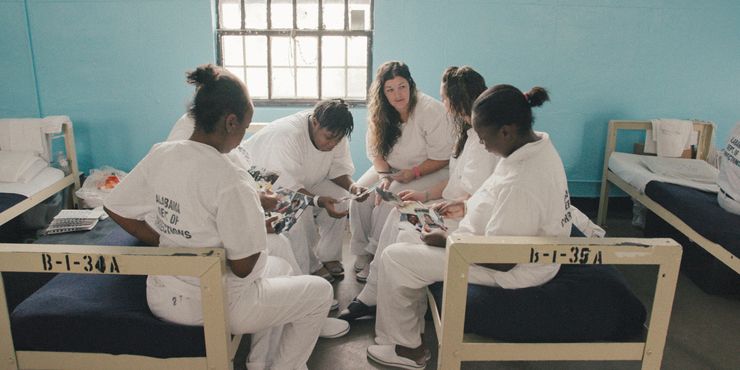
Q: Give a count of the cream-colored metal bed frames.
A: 4